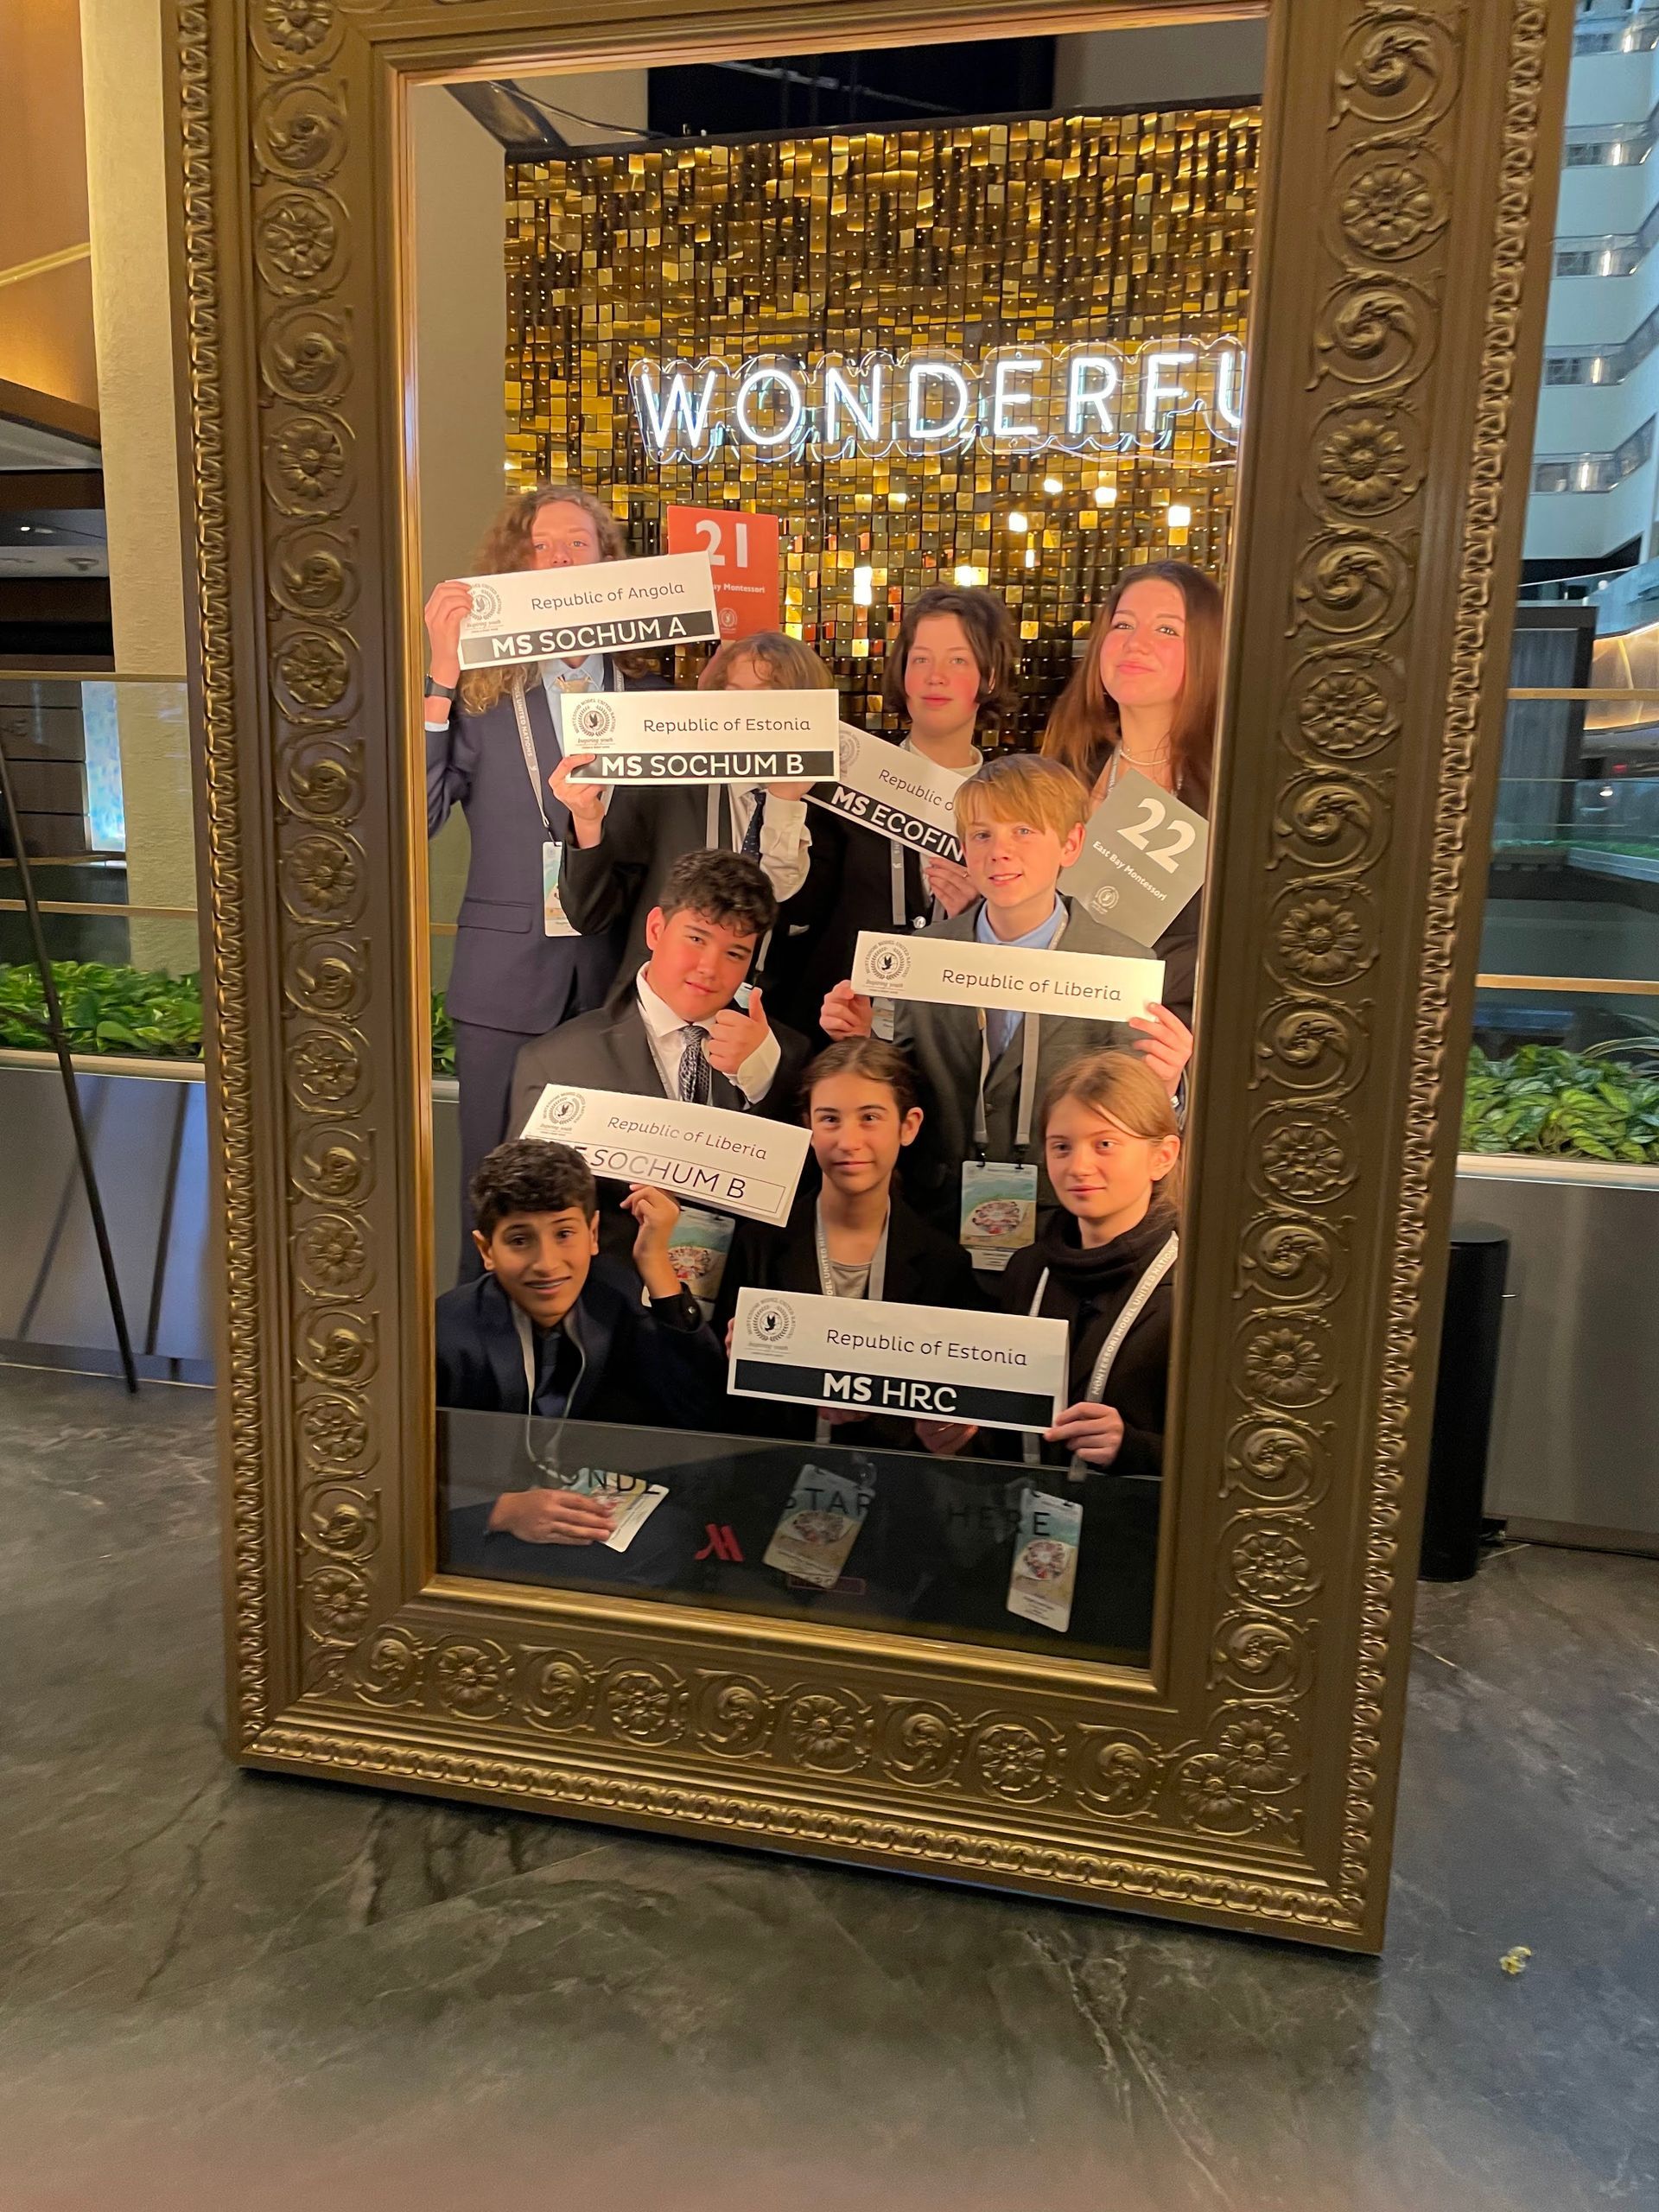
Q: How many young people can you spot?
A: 9